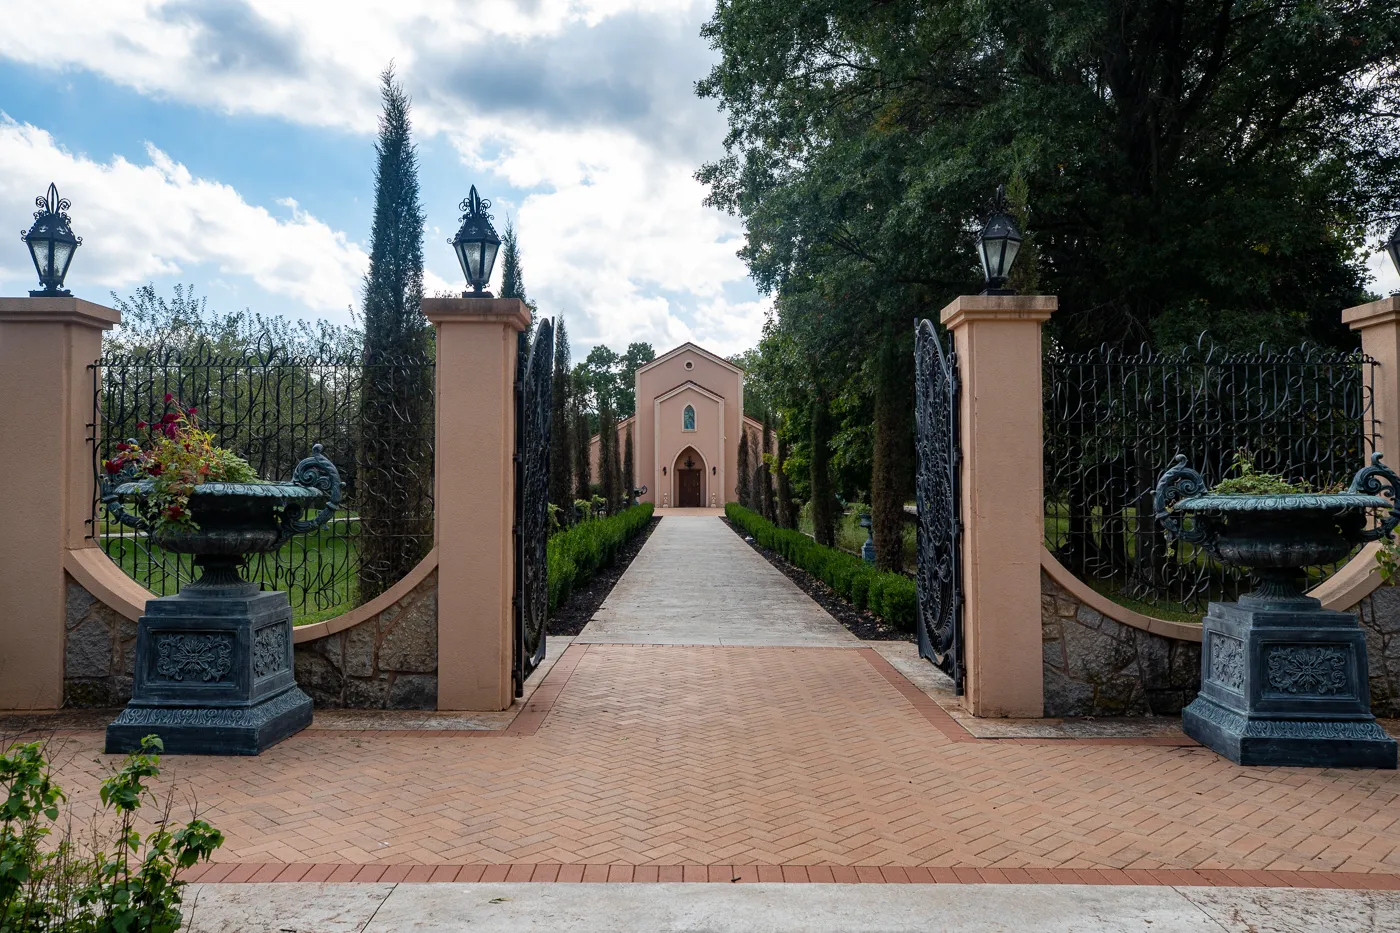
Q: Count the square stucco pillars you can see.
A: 4